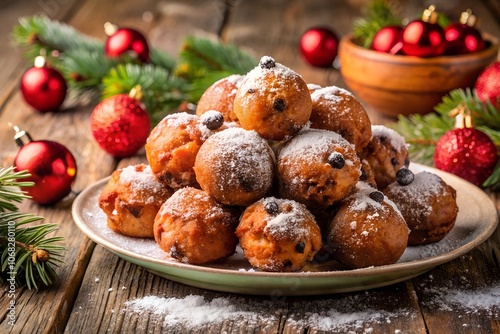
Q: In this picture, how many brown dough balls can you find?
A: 12